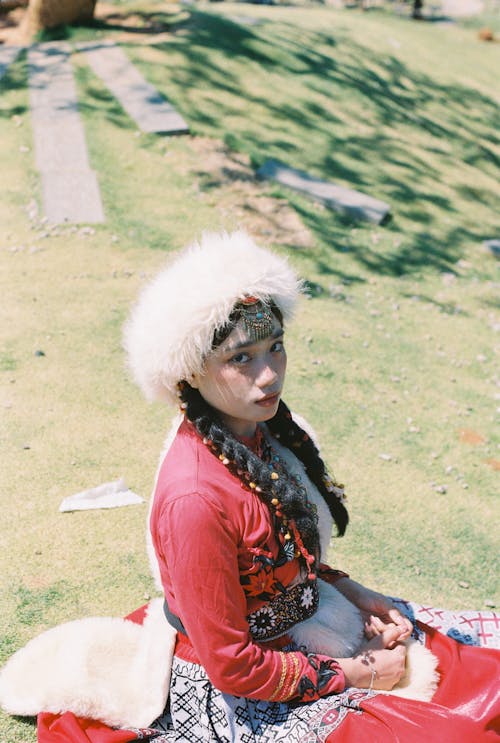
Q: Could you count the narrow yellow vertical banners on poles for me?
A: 0